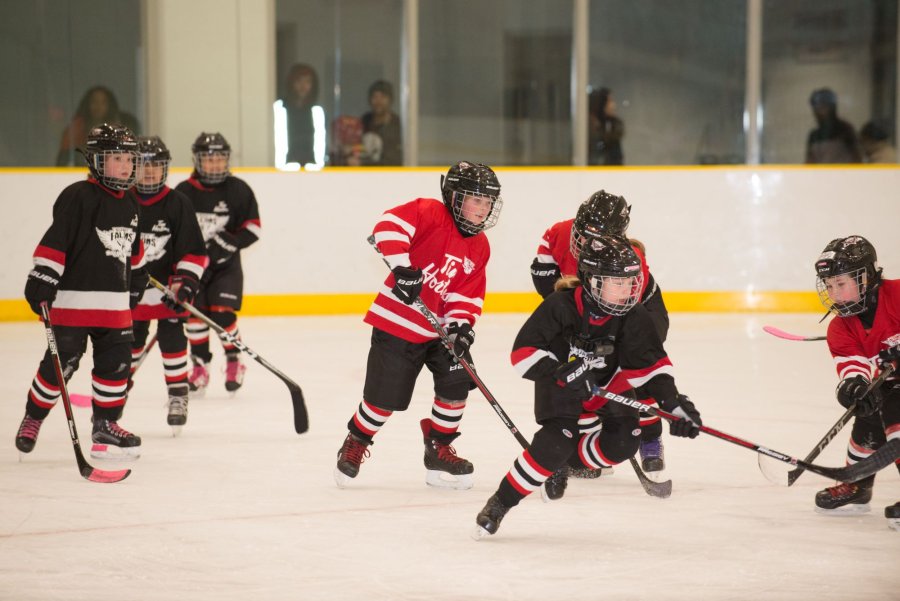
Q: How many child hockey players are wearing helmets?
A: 7